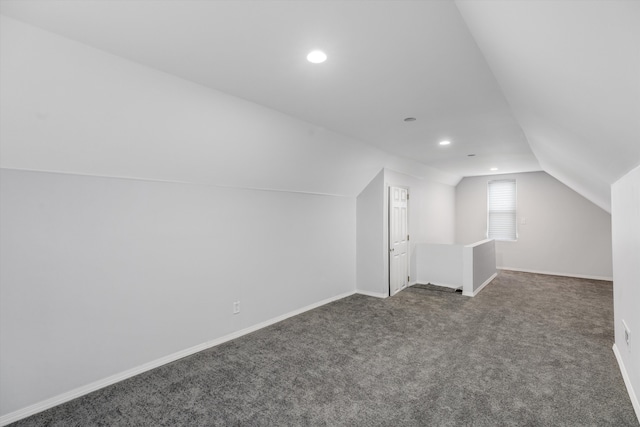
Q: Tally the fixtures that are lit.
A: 3